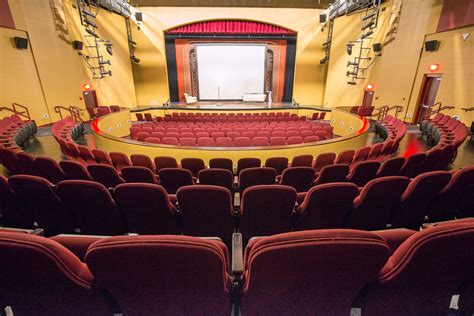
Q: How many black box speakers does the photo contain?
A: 6